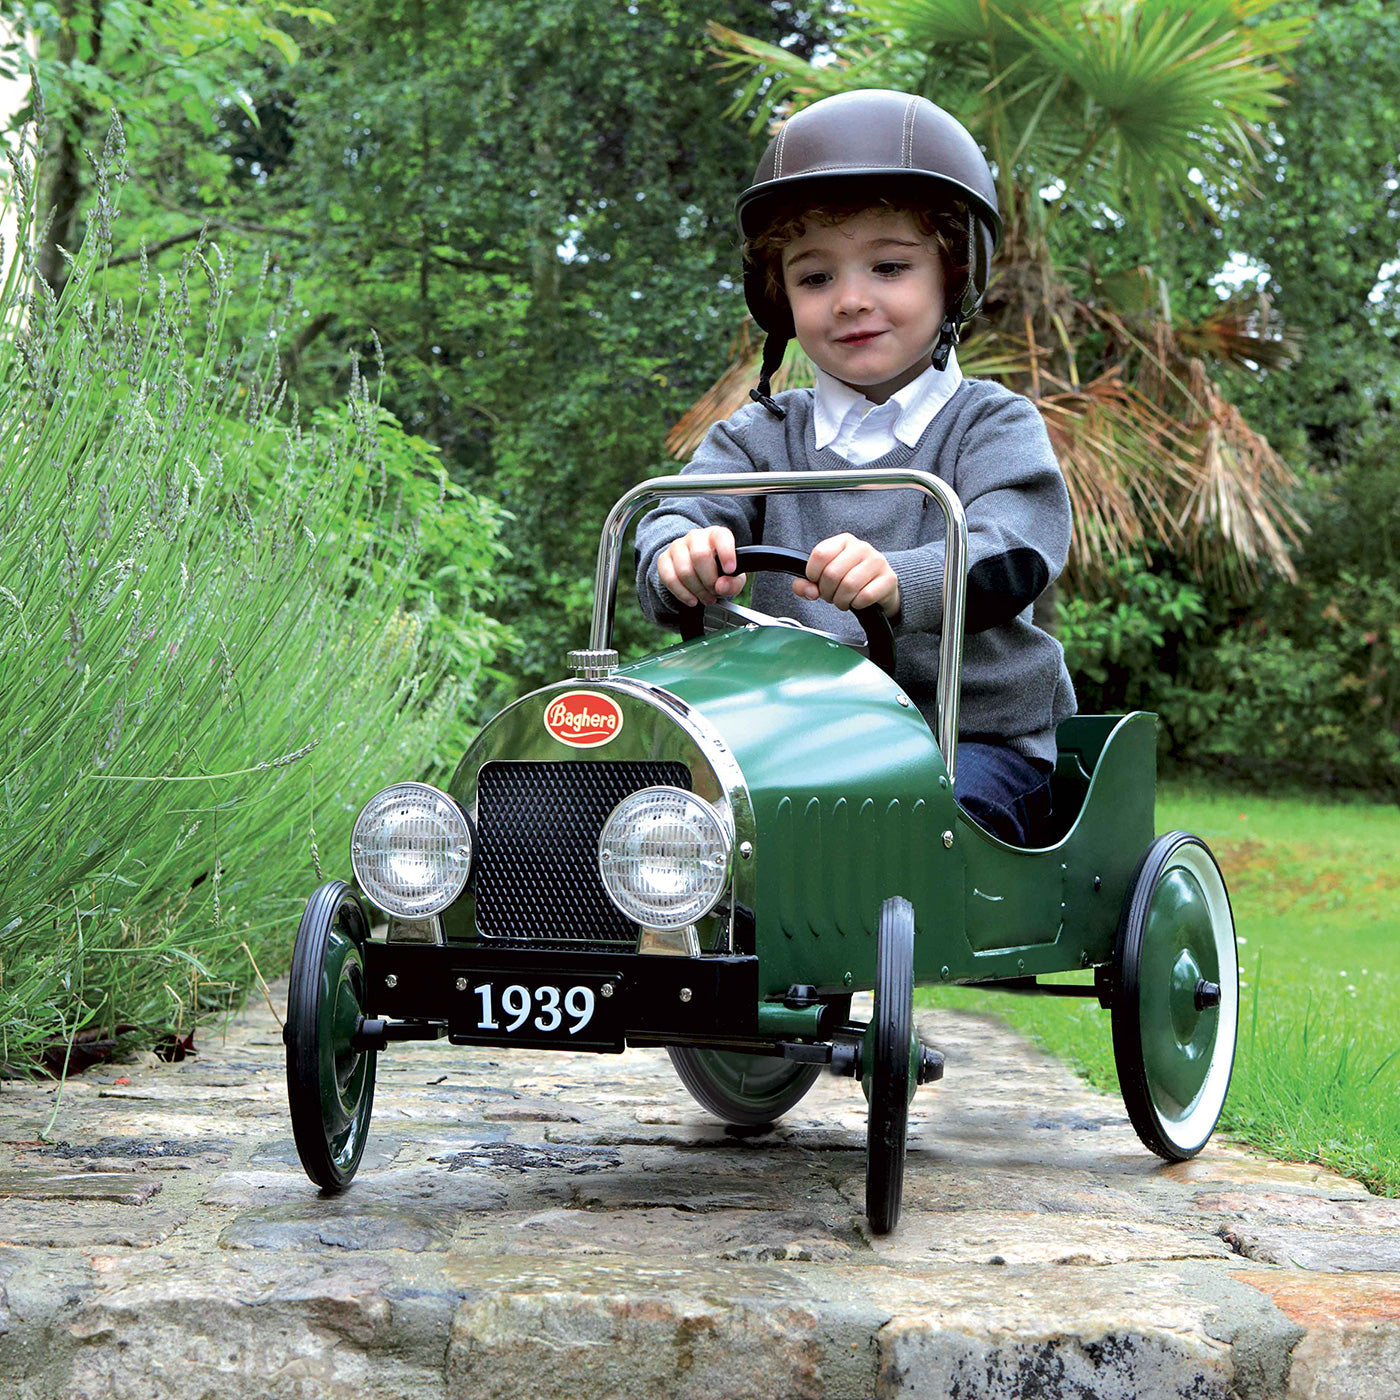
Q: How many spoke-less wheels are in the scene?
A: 4